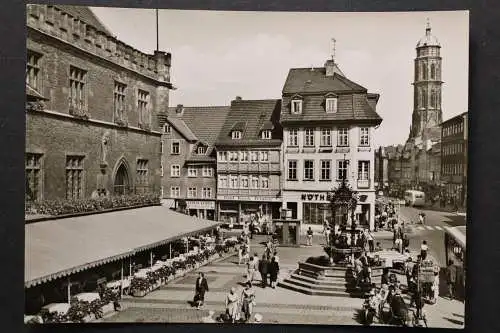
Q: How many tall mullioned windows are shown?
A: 7